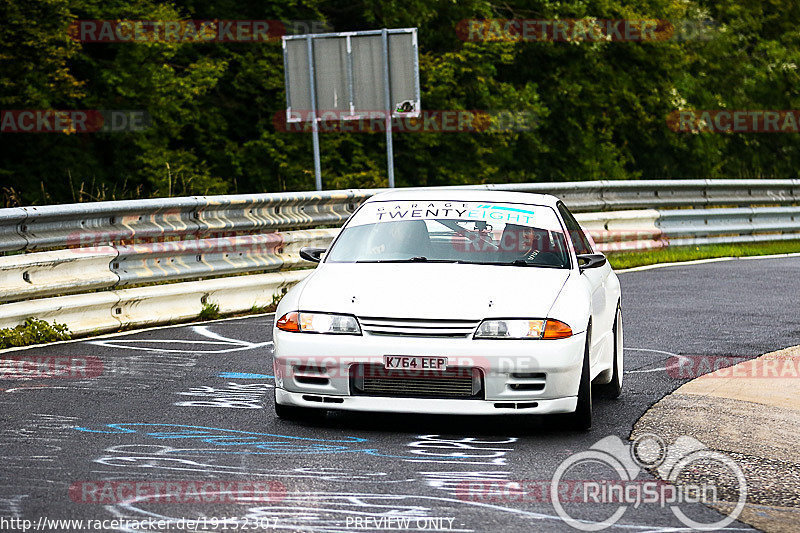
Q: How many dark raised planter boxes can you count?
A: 0